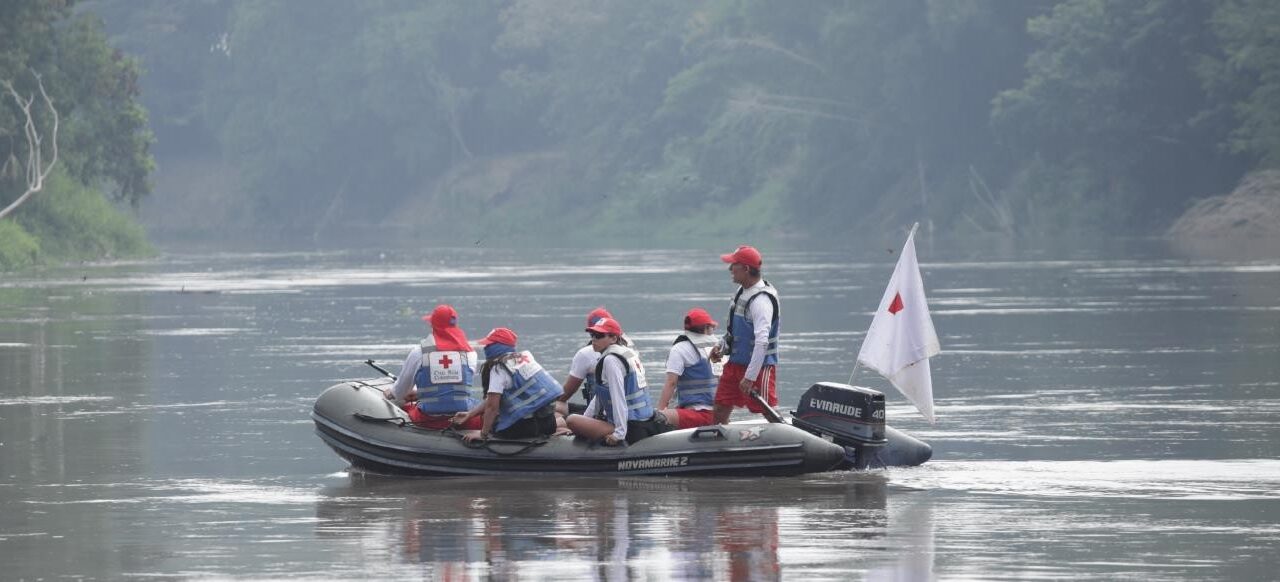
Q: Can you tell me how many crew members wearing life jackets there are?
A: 6